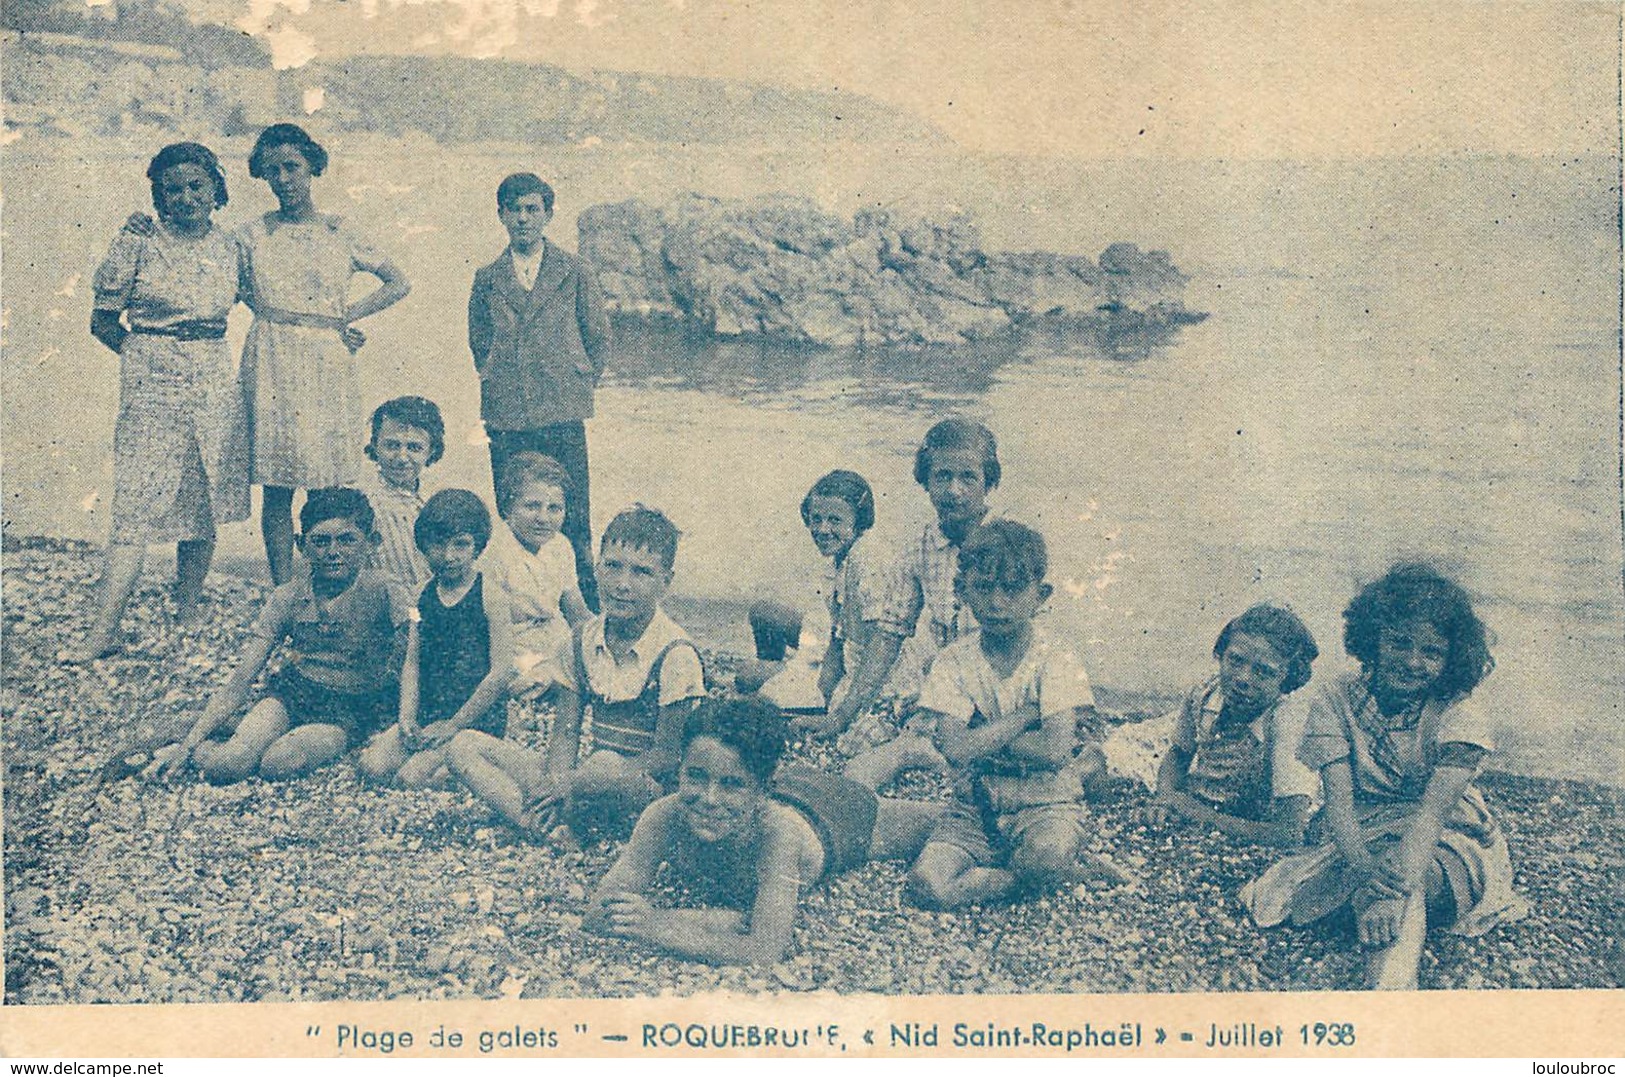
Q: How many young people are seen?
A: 14